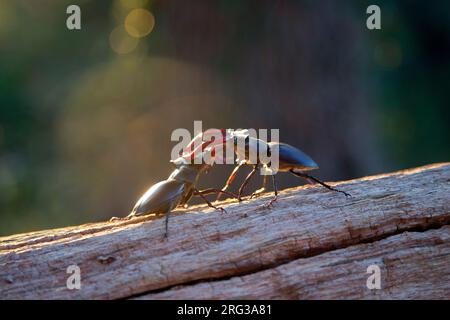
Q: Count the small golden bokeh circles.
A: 2